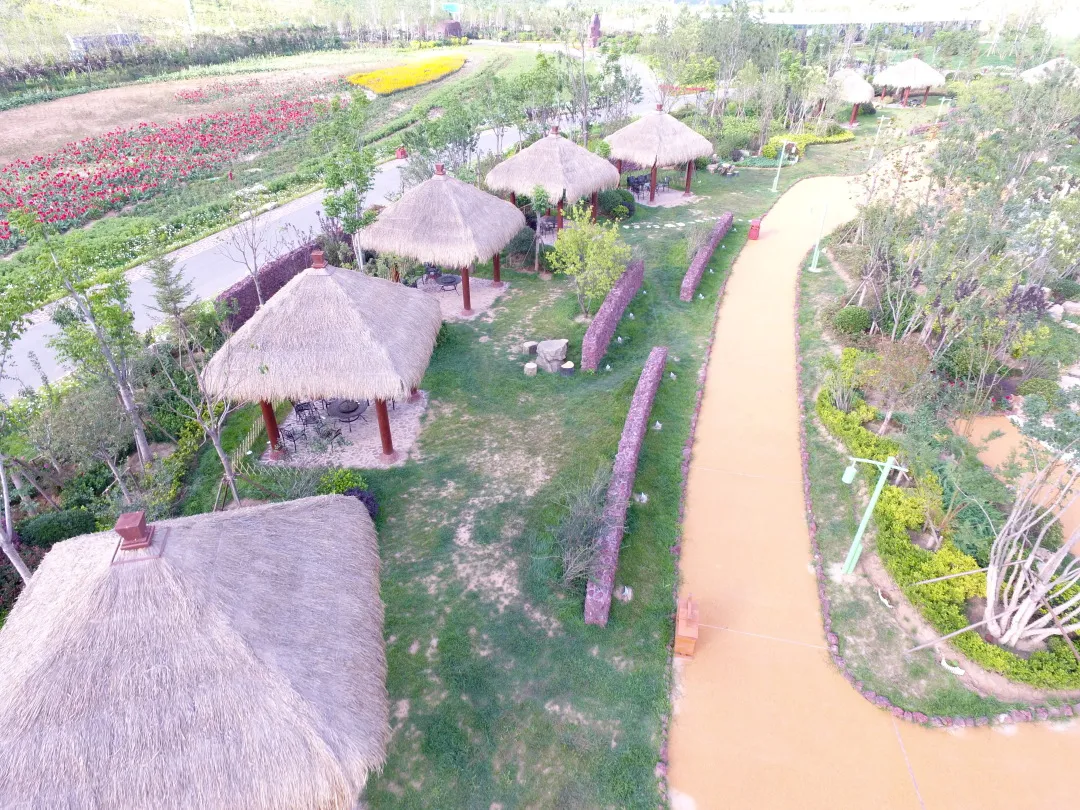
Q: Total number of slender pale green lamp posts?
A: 5